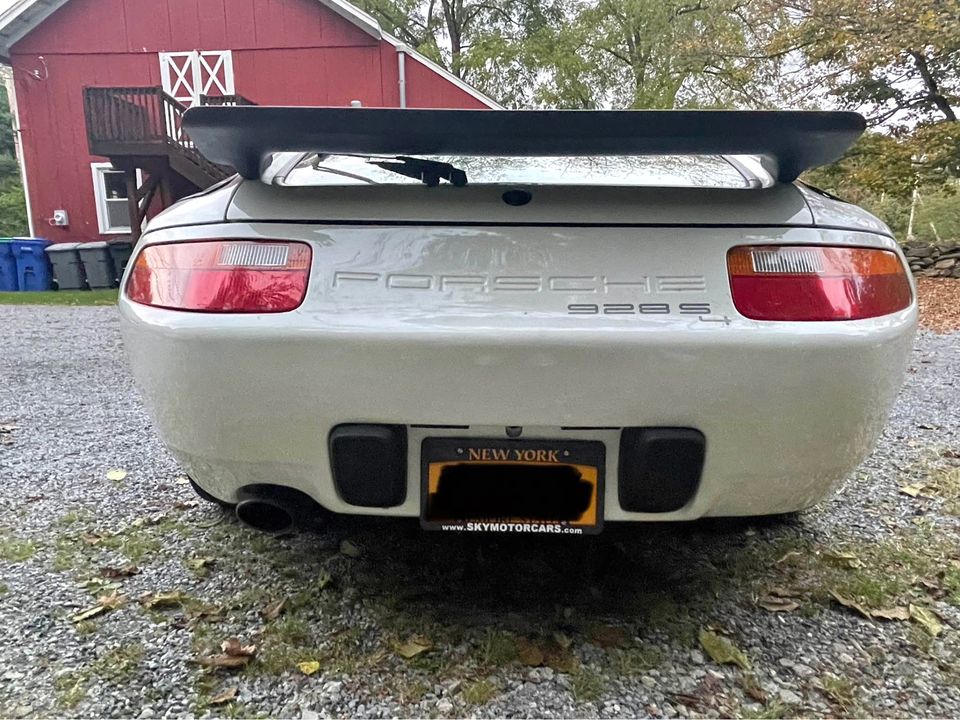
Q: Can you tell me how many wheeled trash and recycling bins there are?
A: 5